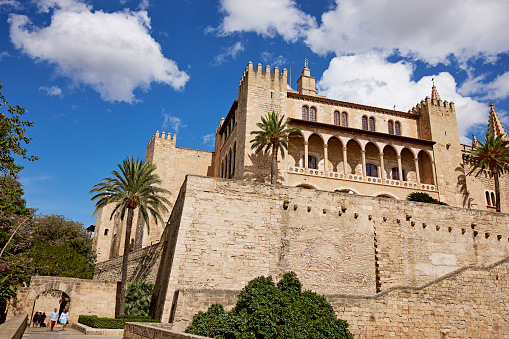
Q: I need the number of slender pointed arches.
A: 8